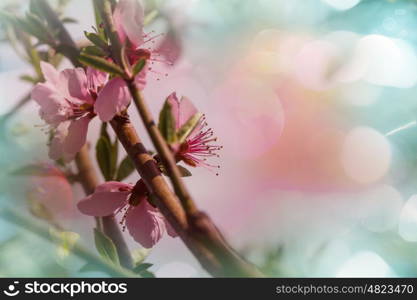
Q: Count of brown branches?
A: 3